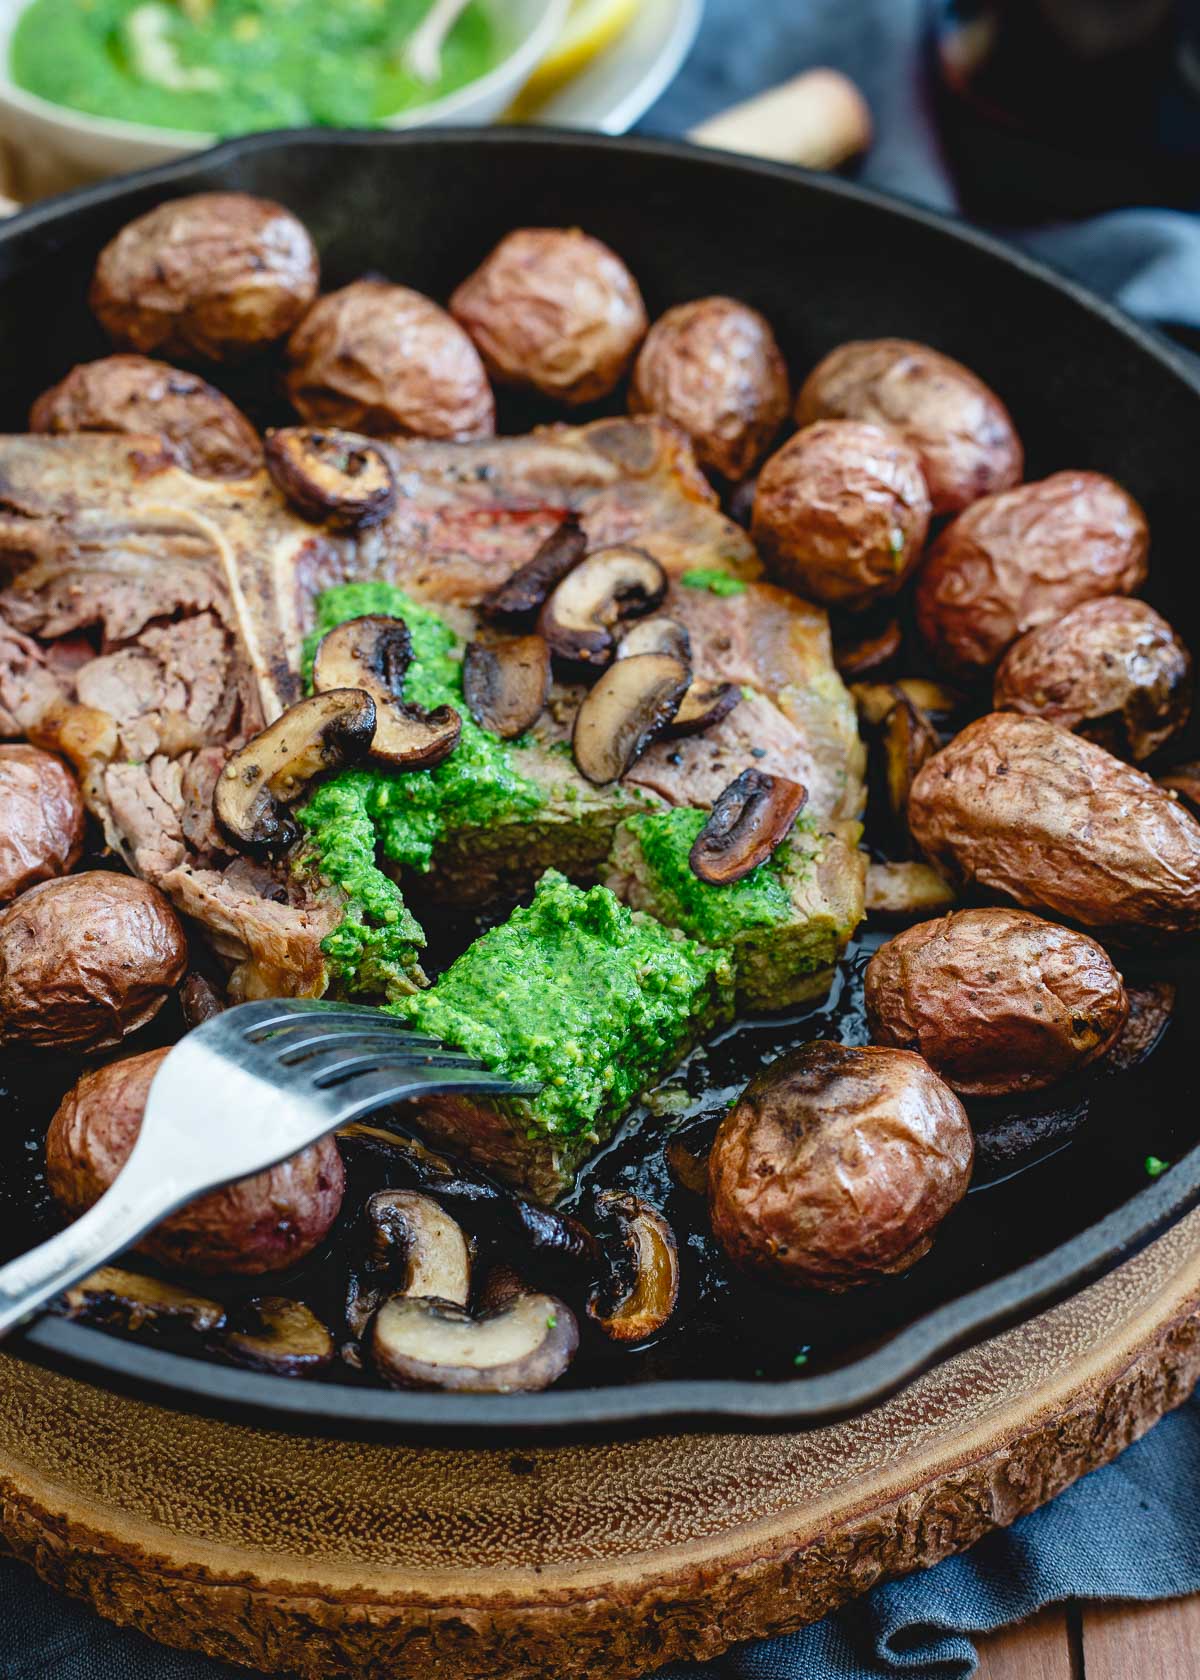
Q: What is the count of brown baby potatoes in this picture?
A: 15